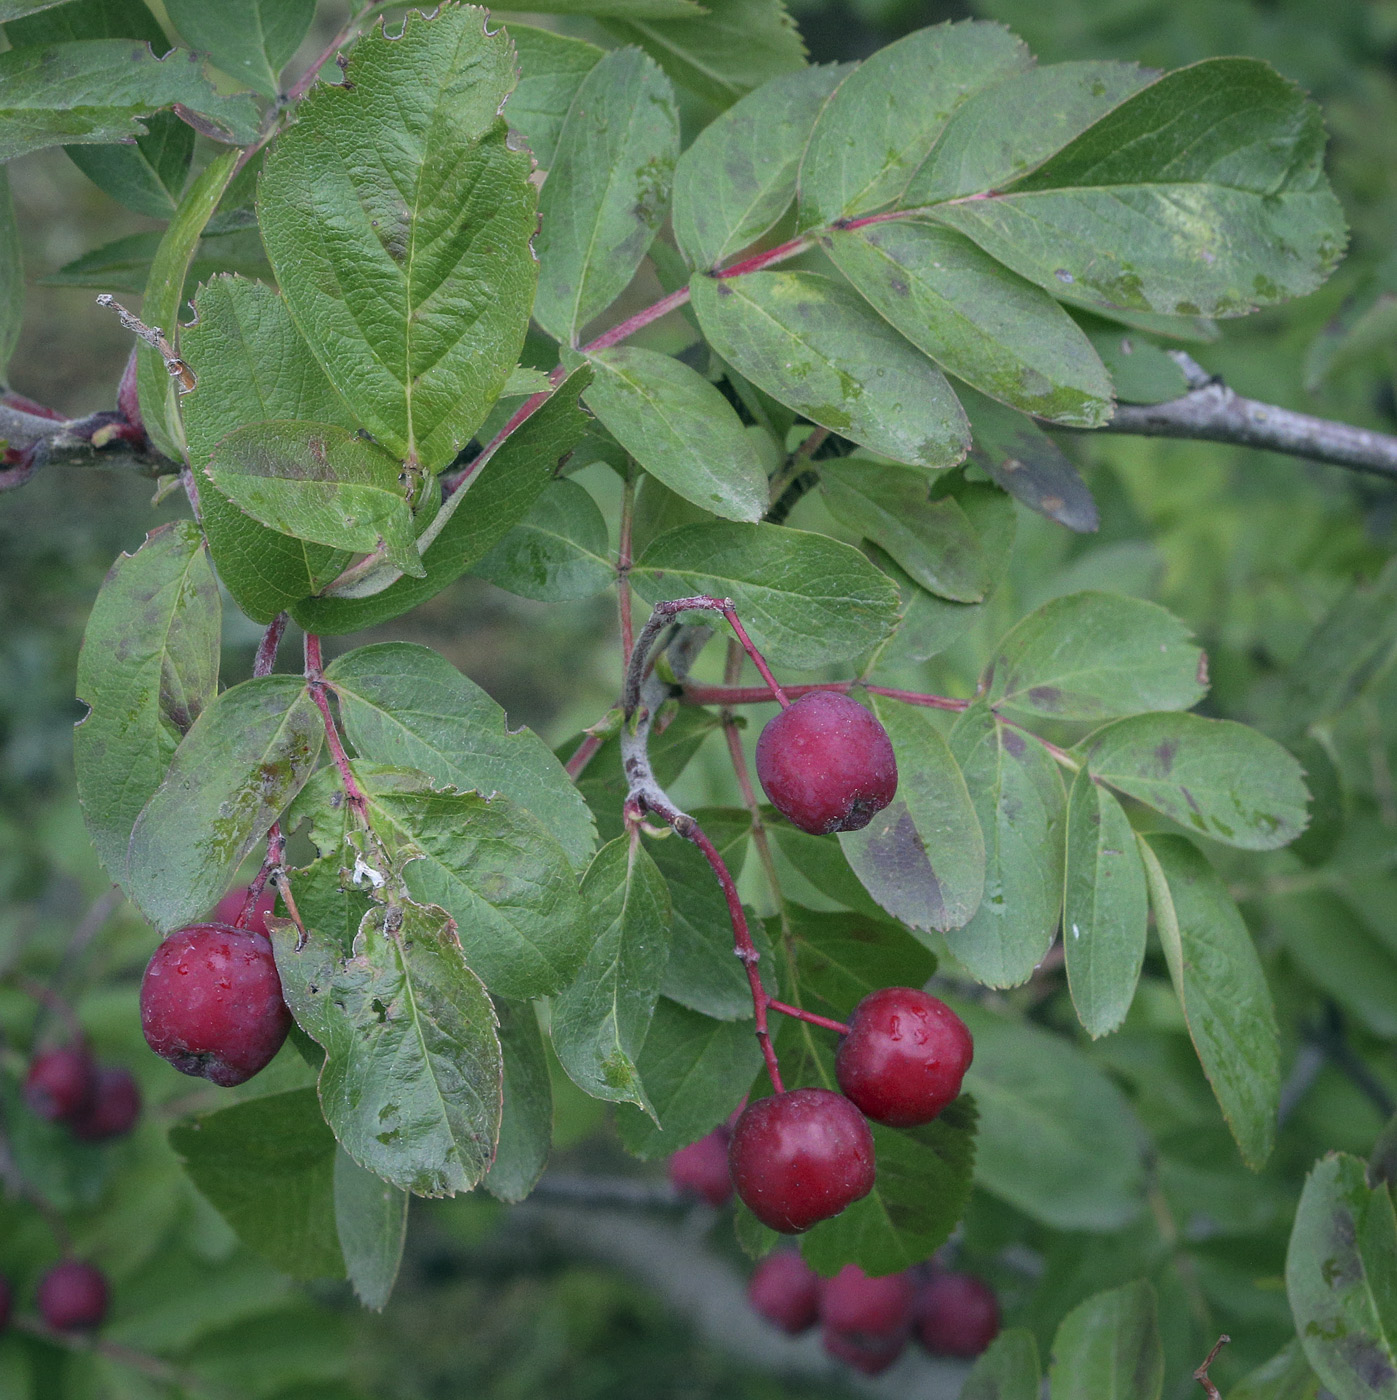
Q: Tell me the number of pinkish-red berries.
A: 14